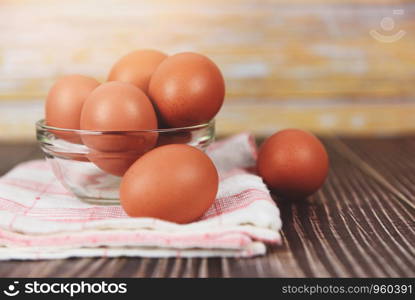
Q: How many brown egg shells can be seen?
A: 6